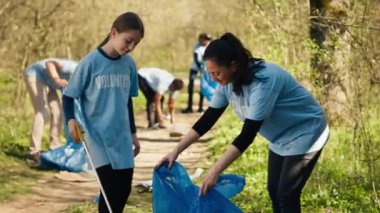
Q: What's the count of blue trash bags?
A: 3